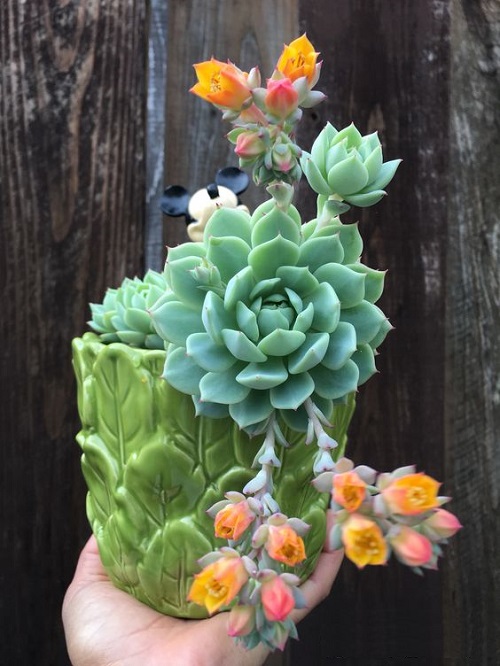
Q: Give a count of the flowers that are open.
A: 8